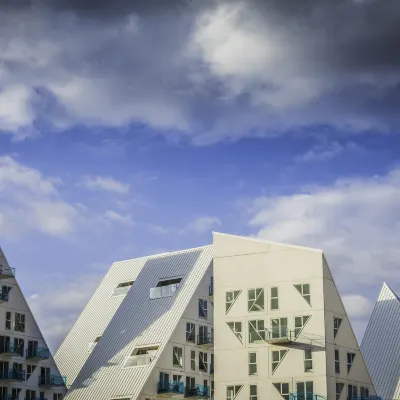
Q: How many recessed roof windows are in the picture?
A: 4